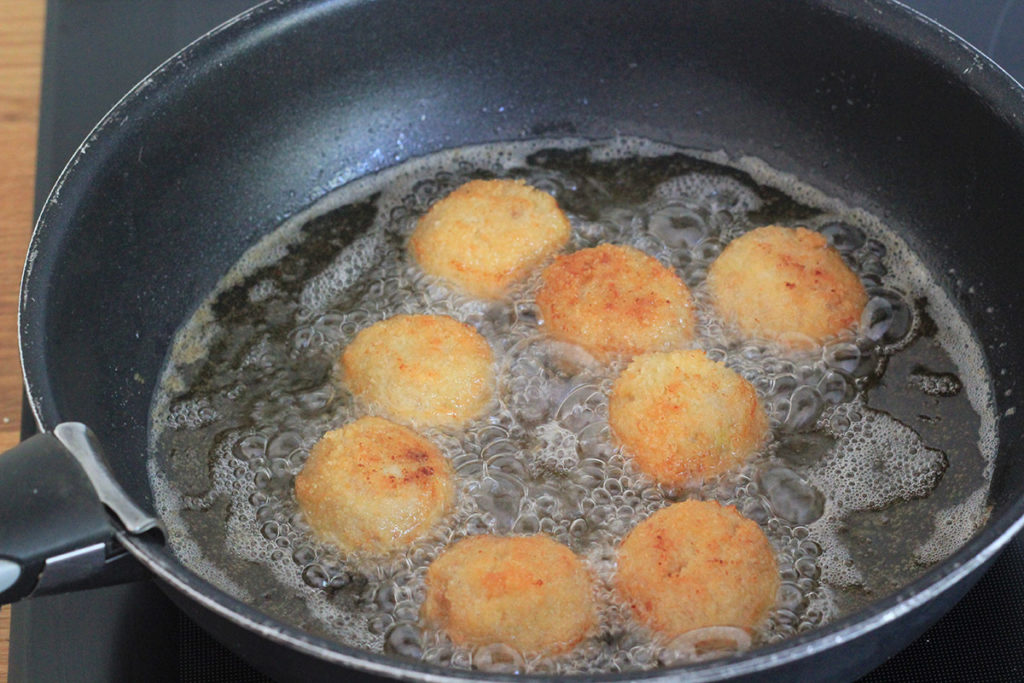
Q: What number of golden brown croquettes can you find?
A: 8